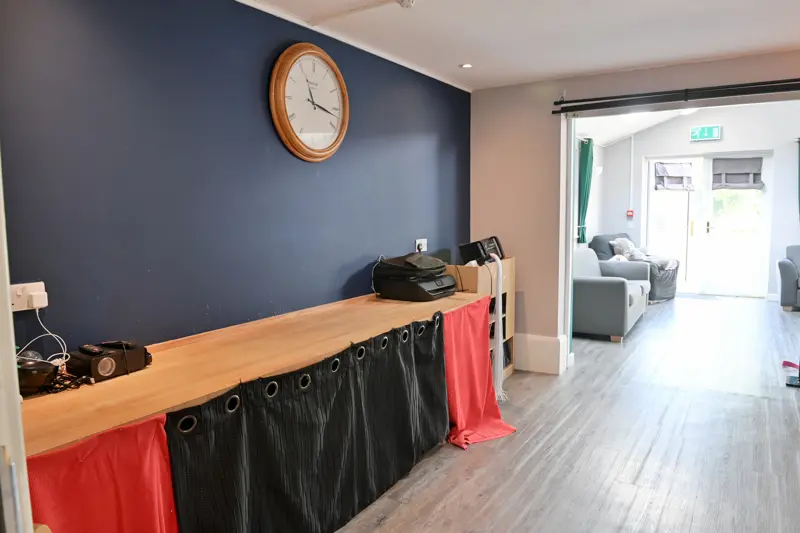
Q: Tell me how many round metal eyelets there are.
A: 10